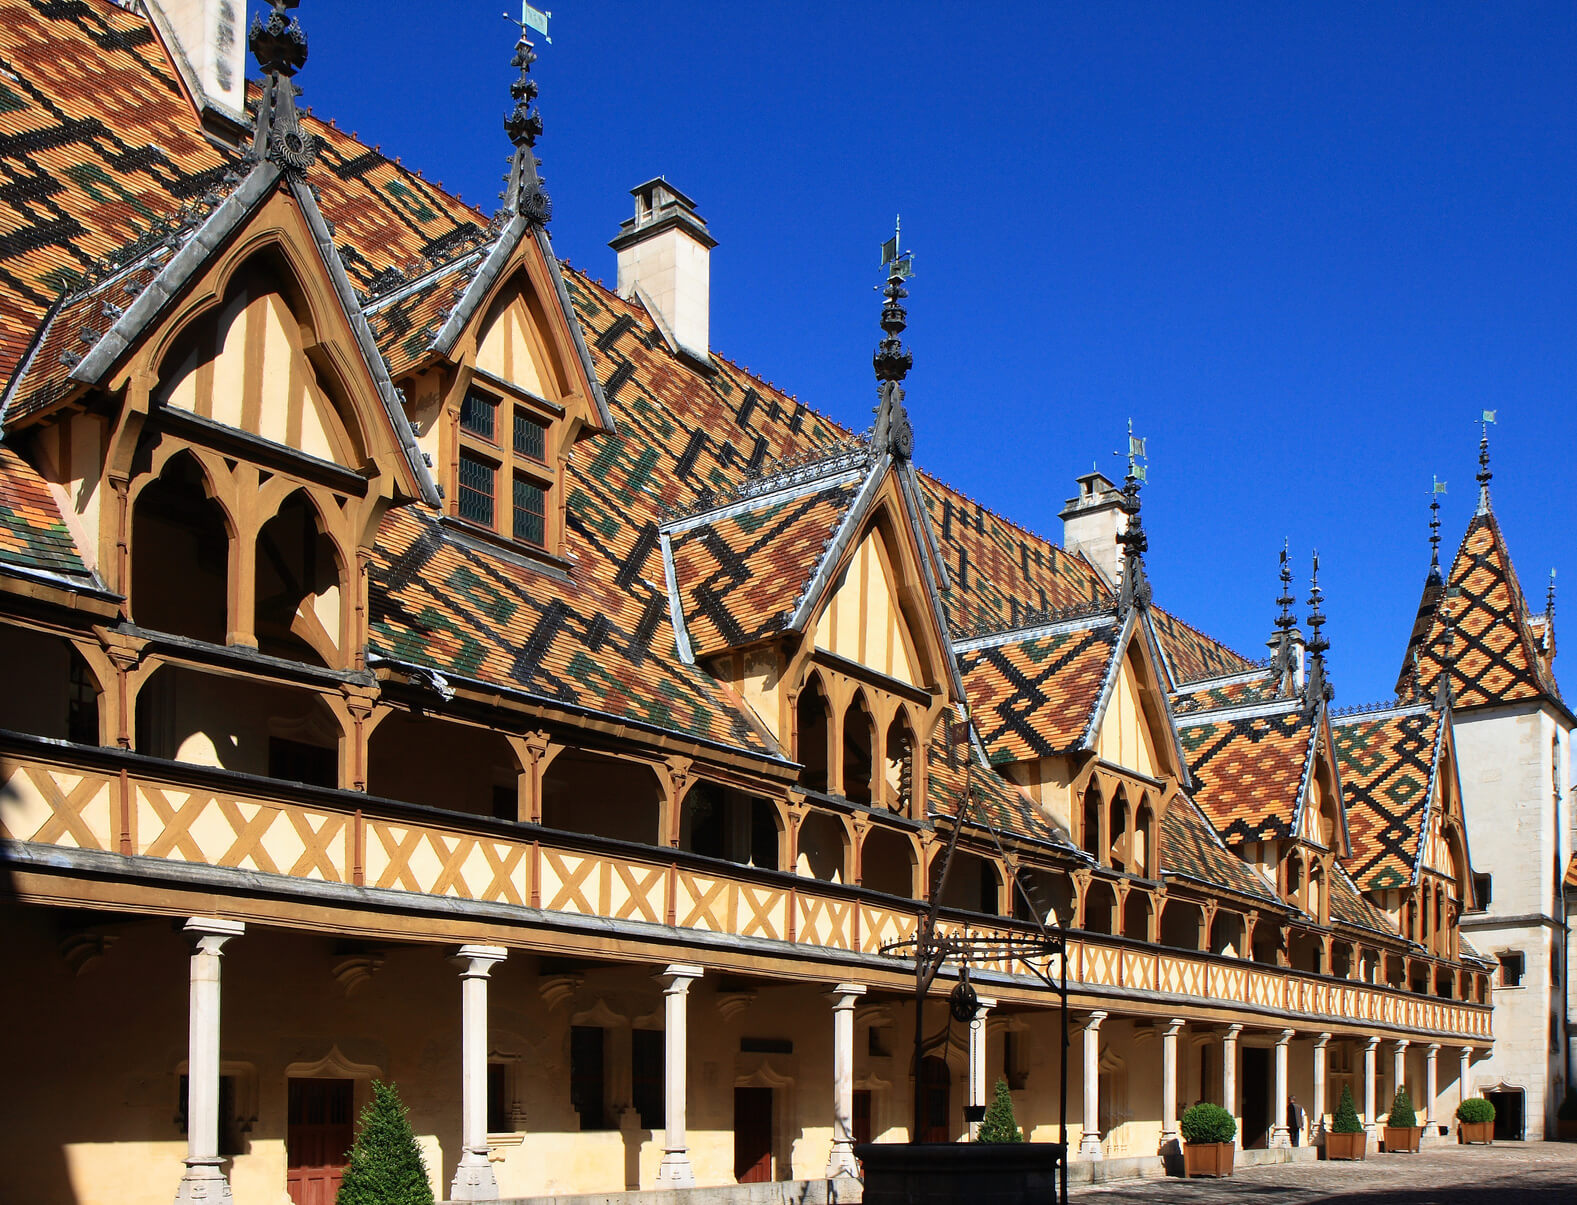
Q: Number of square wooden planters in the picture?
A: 4